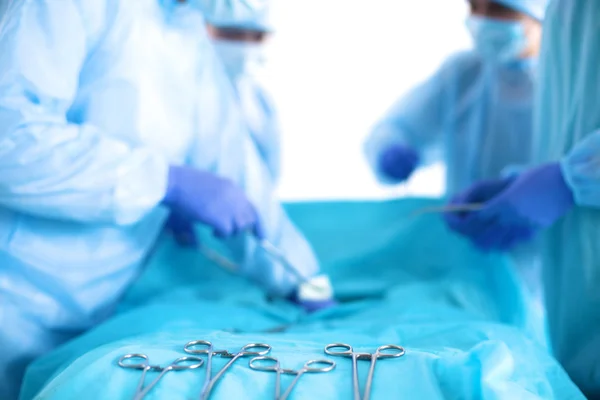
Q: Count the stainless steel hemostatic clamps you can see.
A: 4